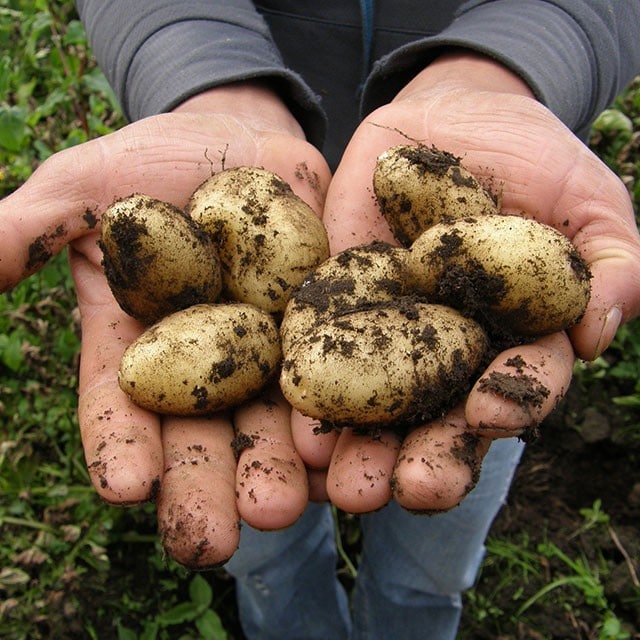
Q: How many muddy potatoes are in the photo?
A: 7